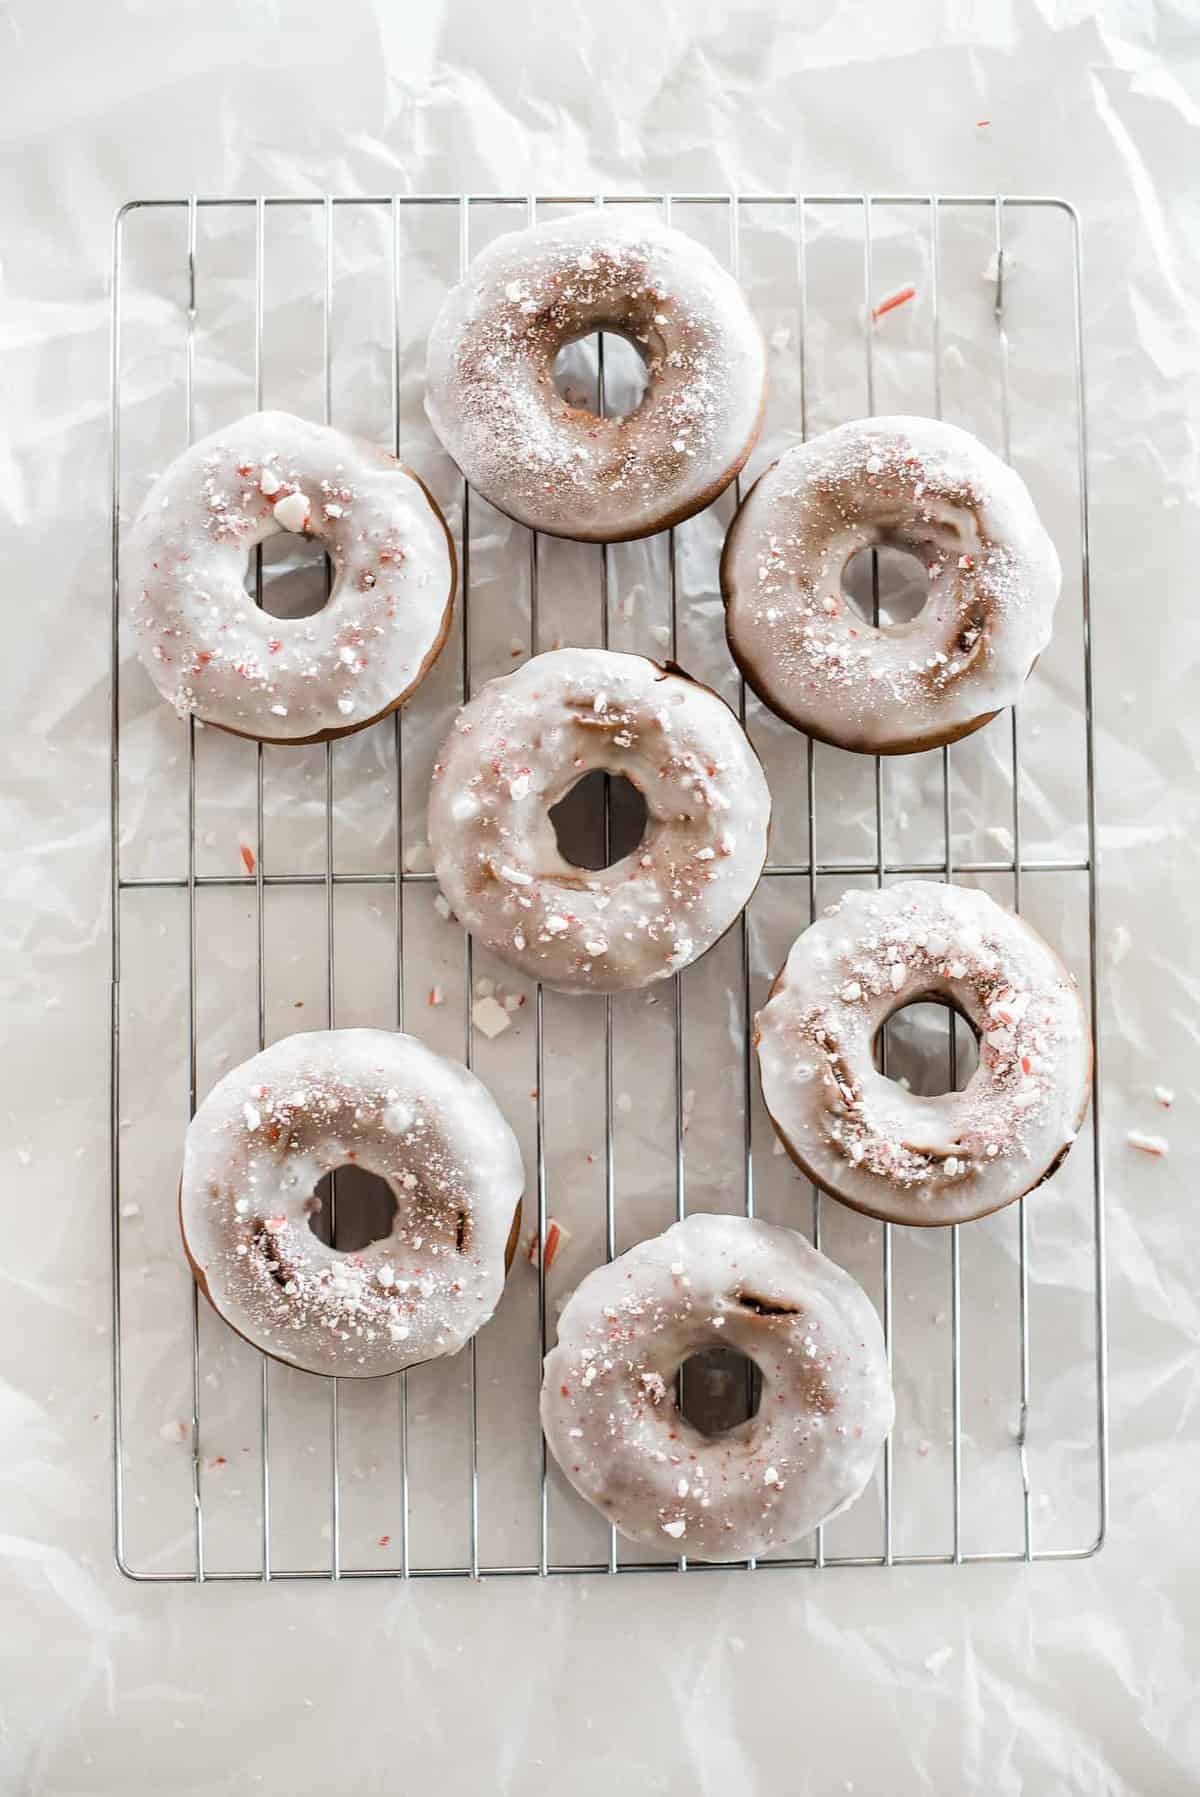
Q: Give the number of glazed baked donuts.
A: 7